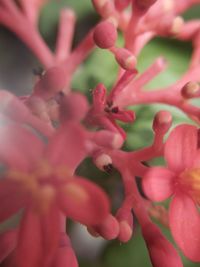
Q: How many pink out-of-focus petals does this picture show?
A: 5